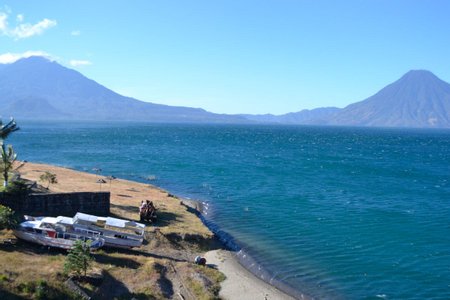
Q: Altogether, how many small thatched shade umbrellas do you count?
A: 3